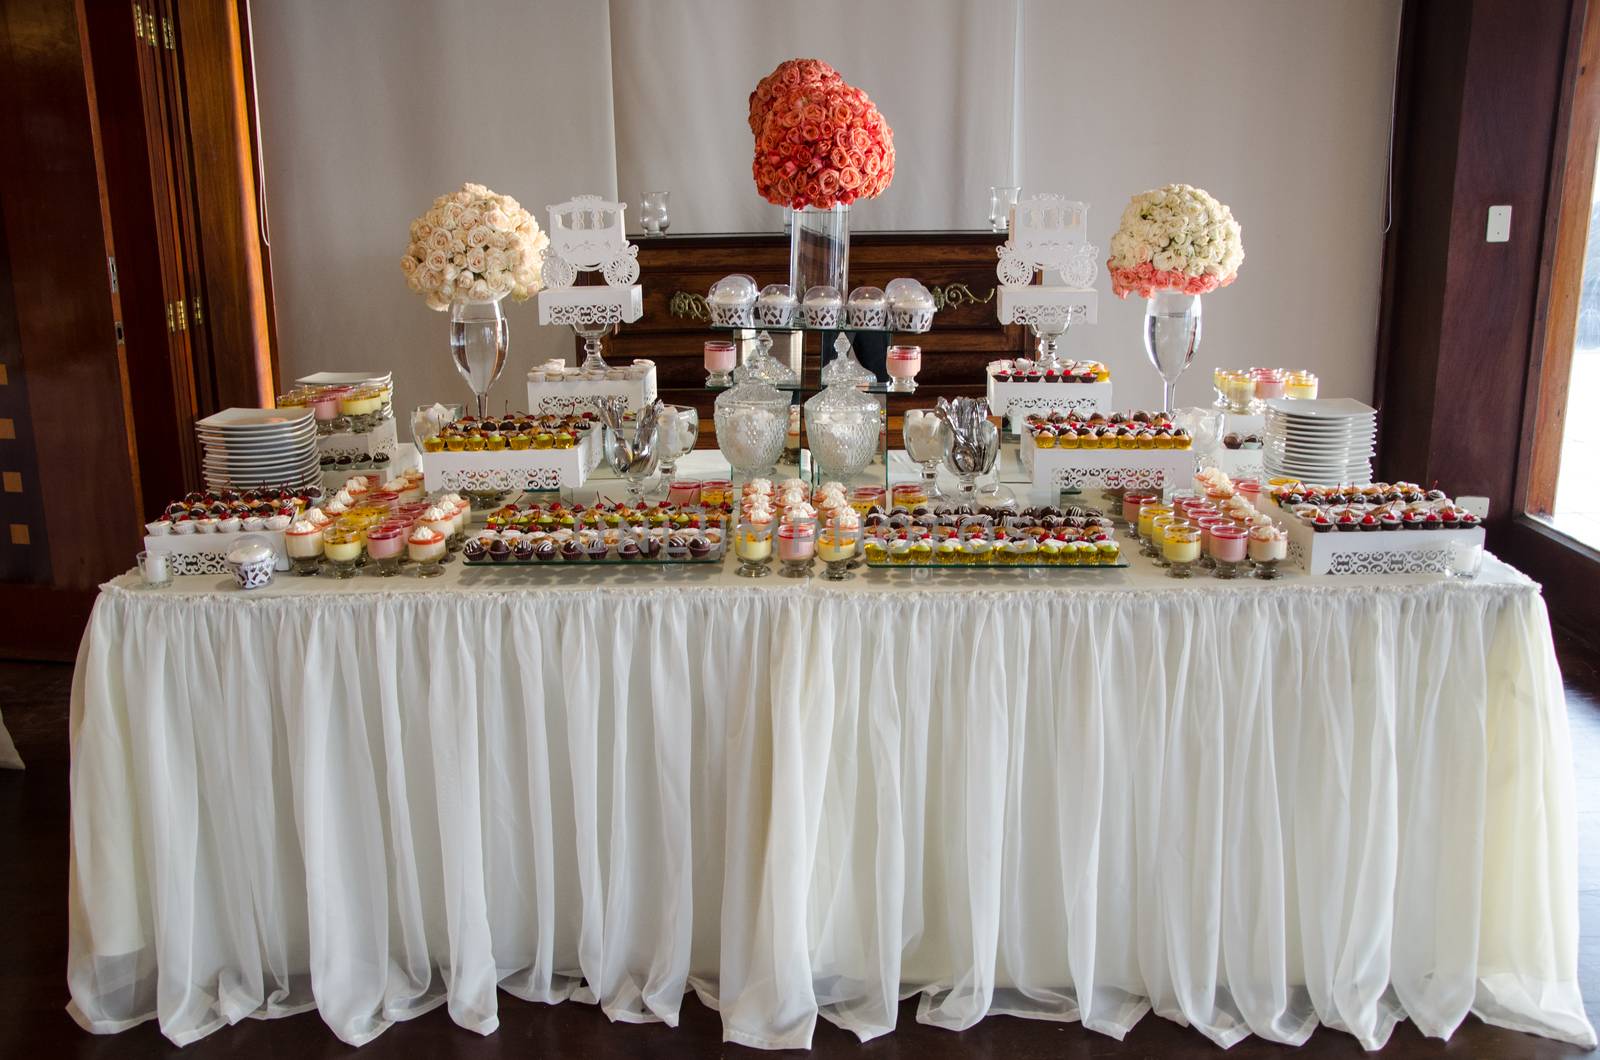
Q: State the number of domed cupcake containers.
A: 8